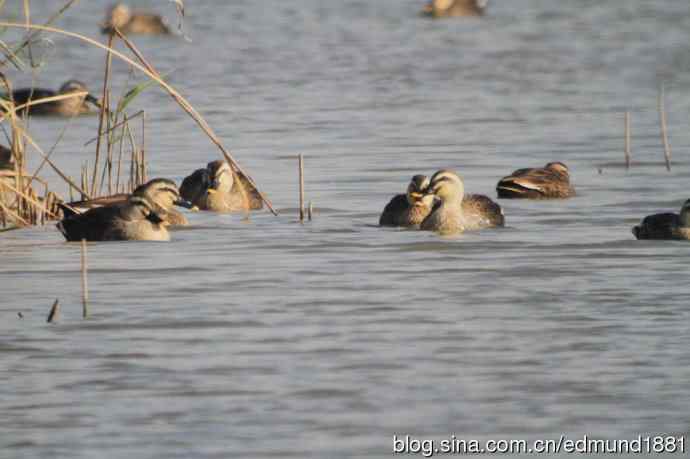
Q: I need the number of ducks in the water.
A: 11